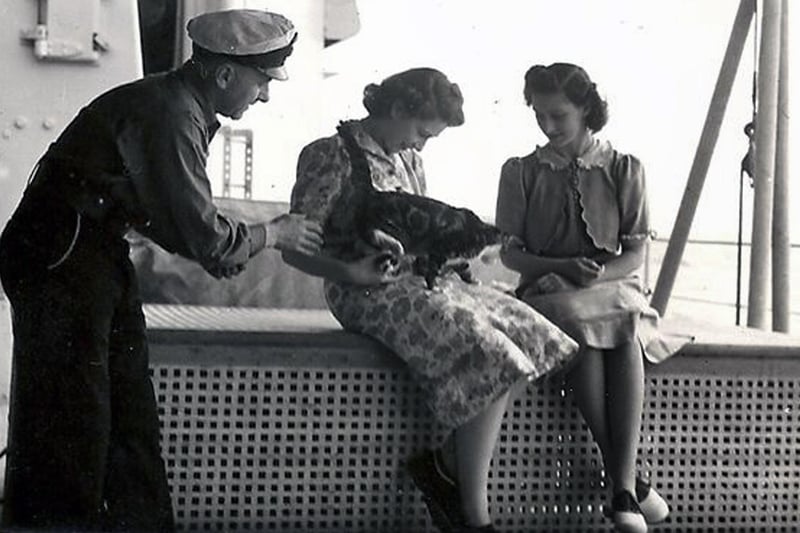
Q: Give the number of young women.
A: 2